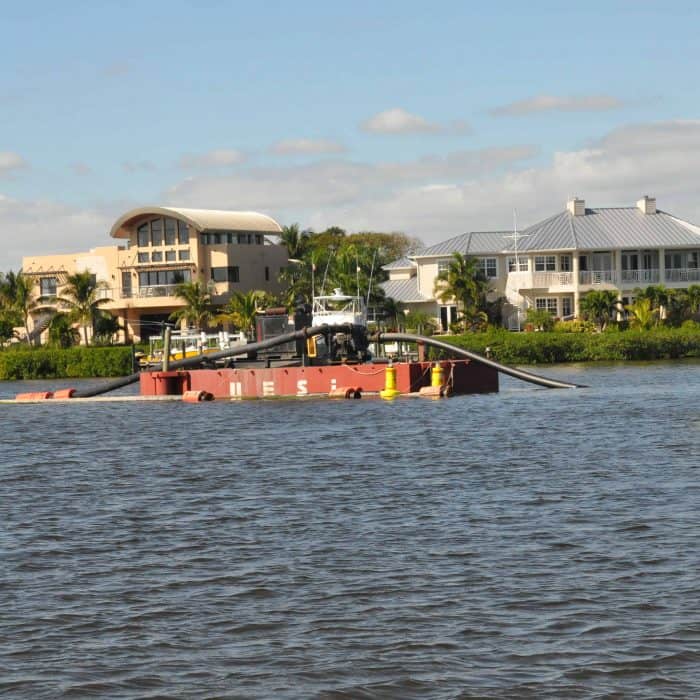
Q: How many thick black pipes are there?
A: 2